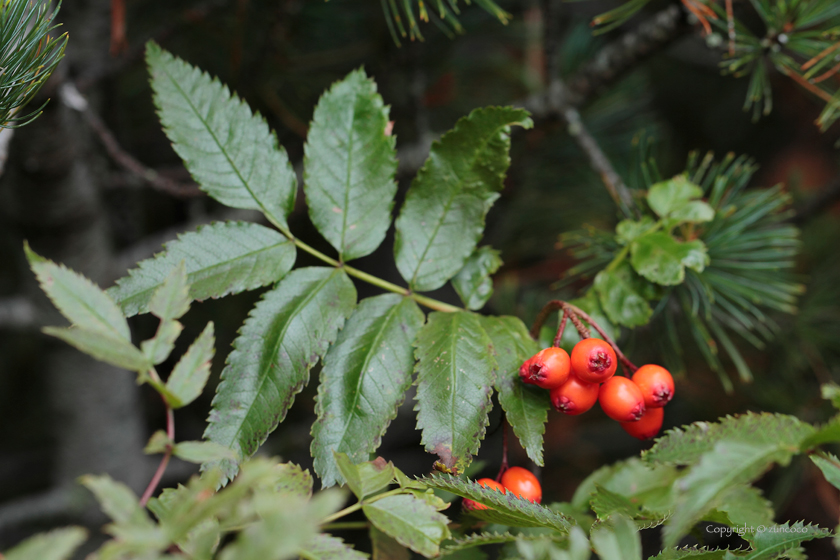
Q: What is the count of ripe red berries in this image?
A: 9